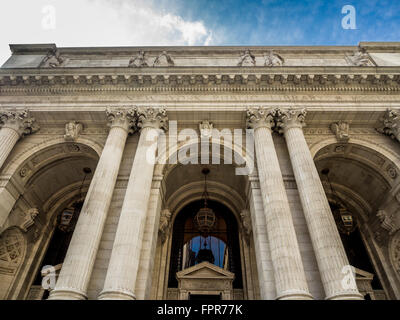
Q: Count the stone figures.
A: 6